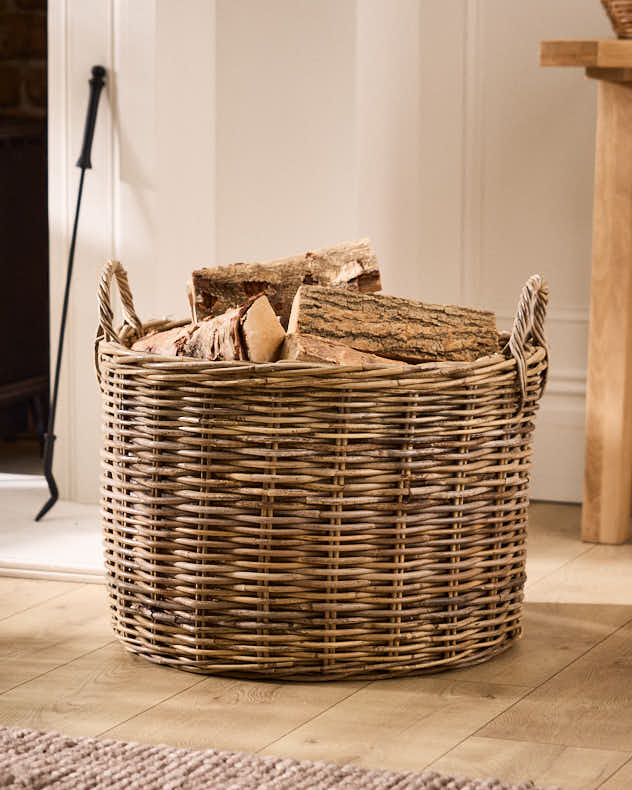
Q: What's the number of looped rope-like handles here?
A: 2